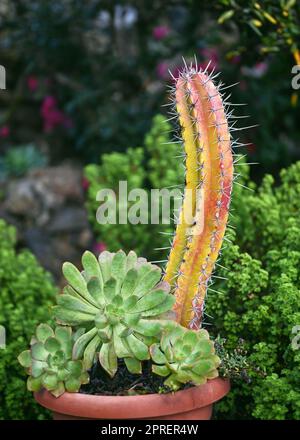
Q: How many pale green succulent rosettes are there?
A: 3